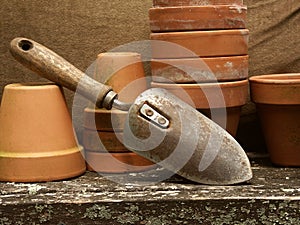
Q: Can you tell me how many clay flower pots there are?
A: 10